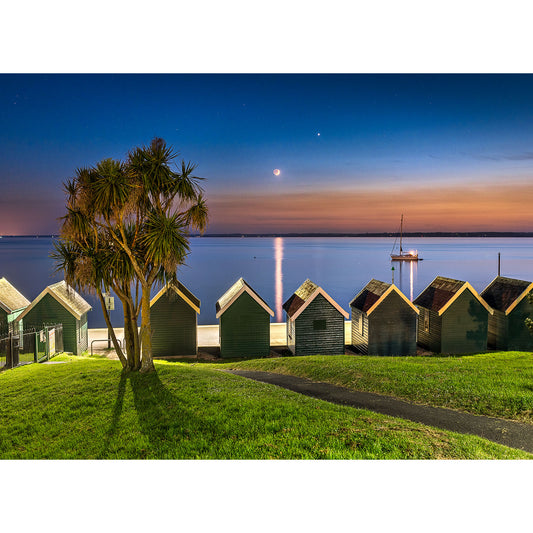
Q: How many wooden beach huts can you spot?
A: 8